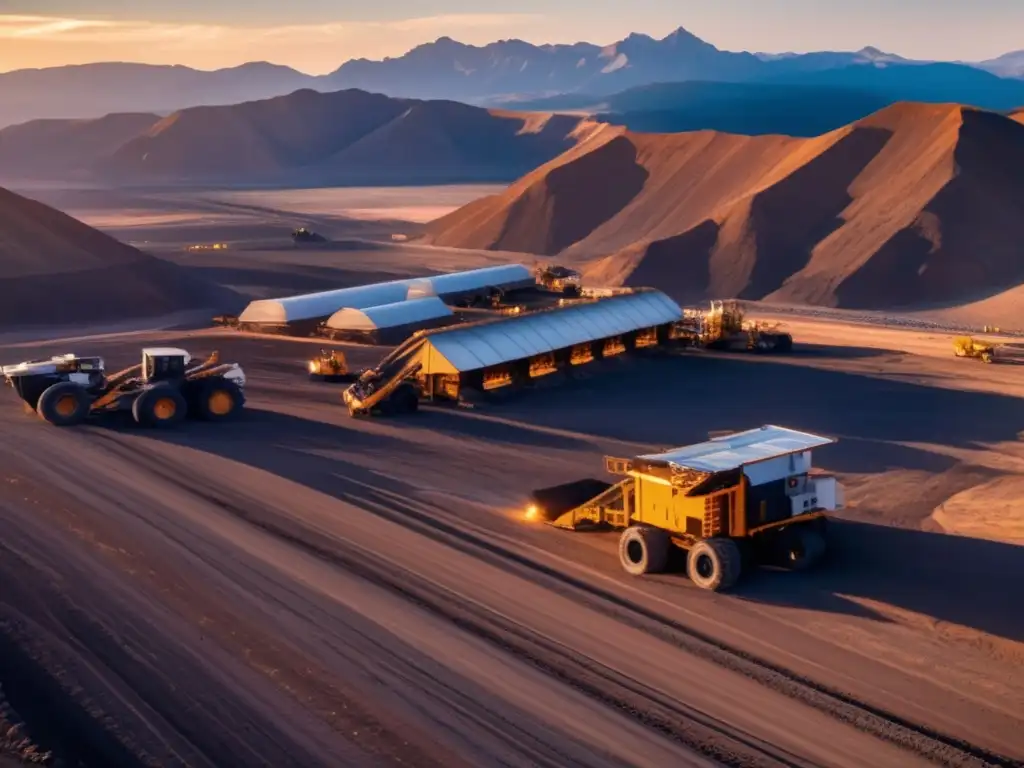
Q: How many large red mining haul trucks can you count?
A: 0